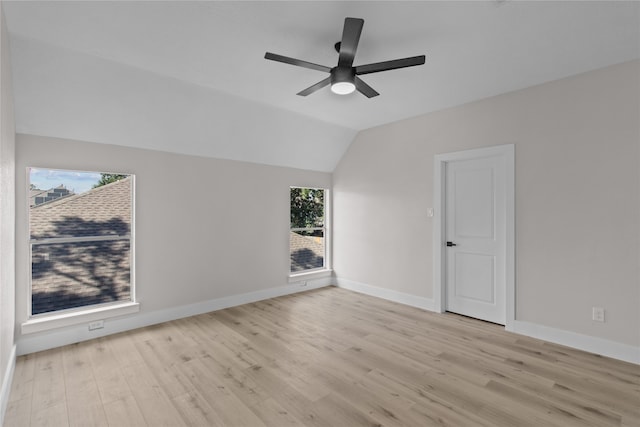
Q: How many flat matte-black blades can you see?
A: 5